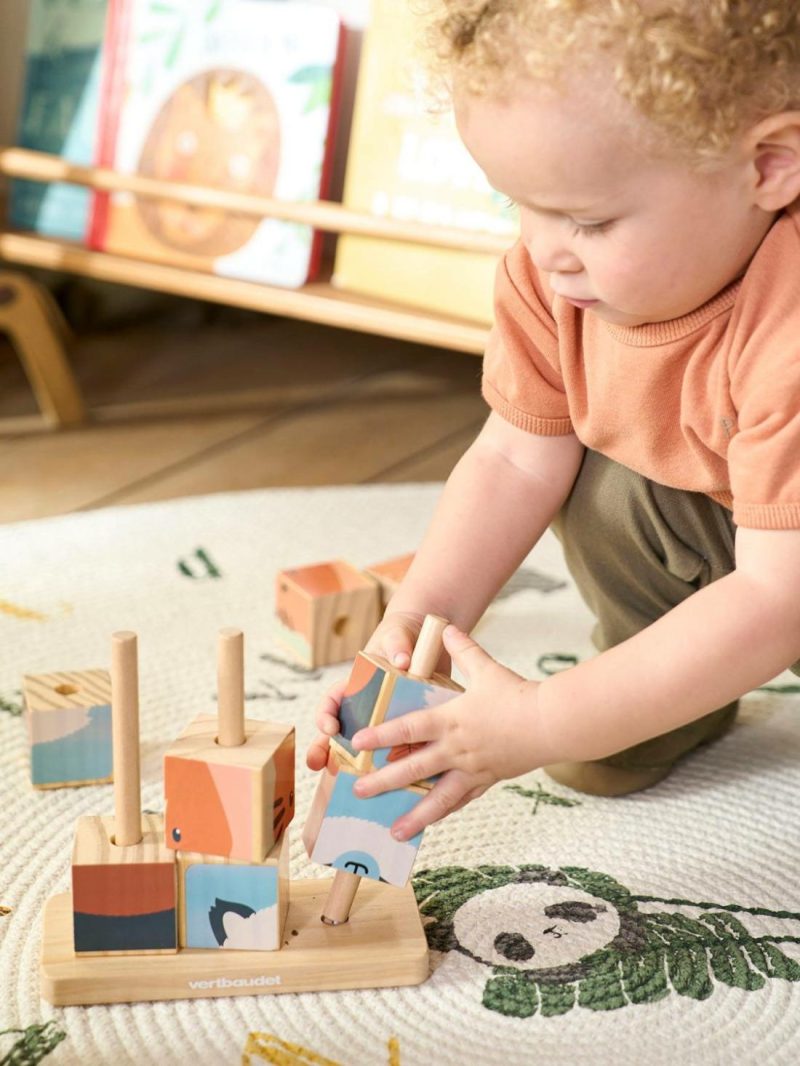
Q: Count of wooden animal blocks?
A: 8